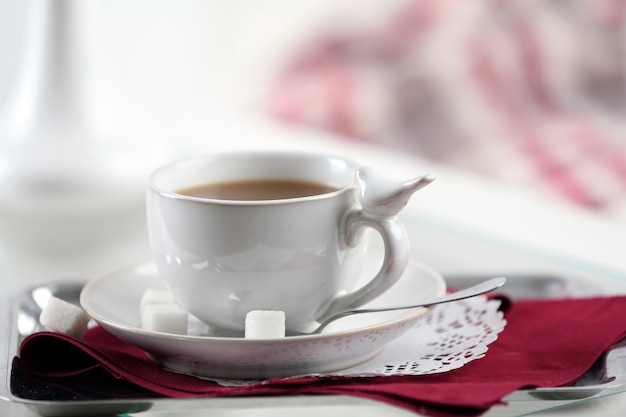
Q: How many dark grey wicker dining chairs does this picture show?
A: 0